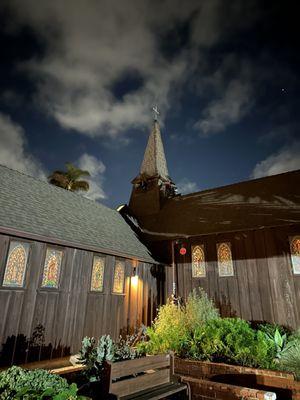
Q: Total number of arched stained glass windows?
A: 7